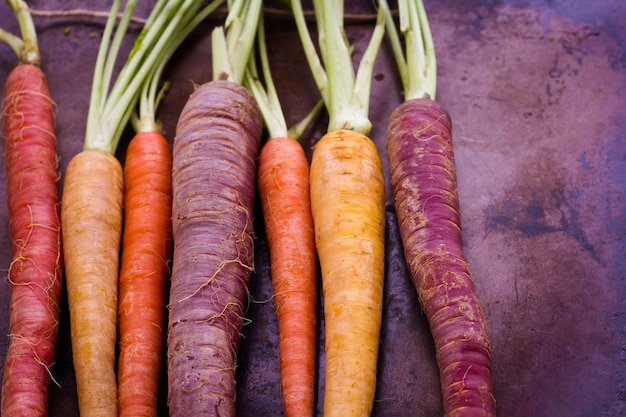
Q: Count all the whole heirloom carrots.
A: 7